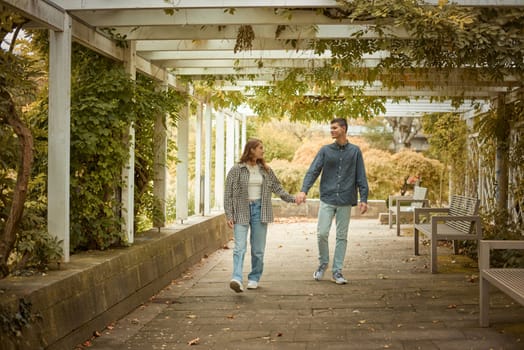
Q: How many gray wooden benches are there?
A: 3